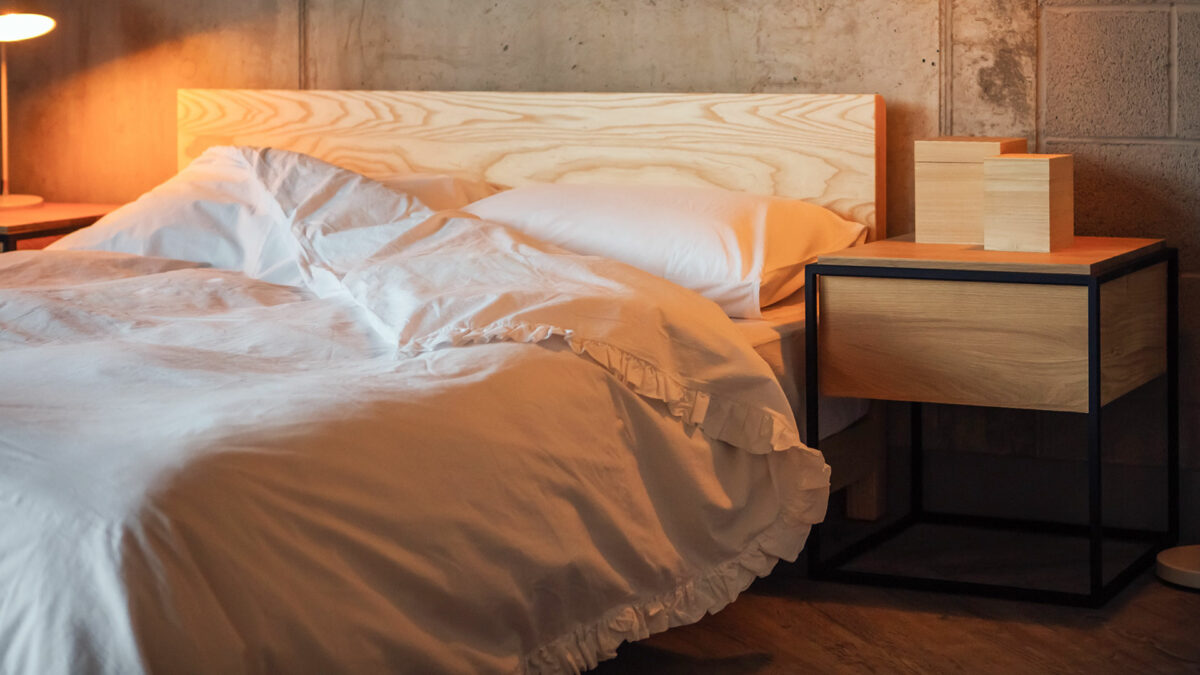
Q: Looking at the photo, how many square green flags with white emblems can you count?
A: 0